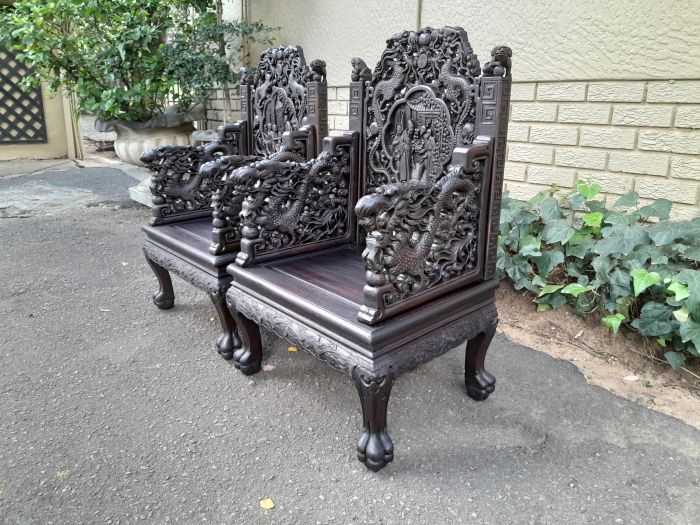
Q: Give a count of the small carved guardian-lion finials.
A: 4